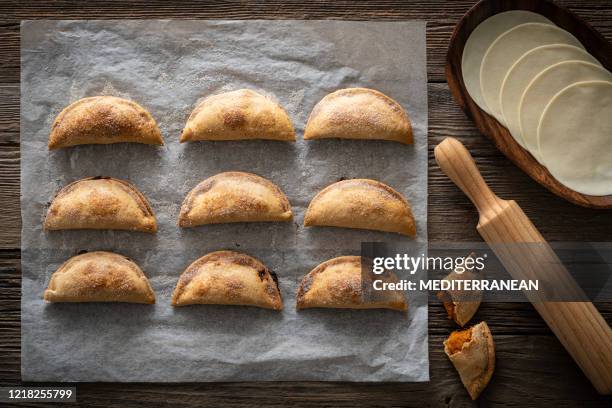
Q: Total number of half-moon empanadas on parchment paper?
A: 9